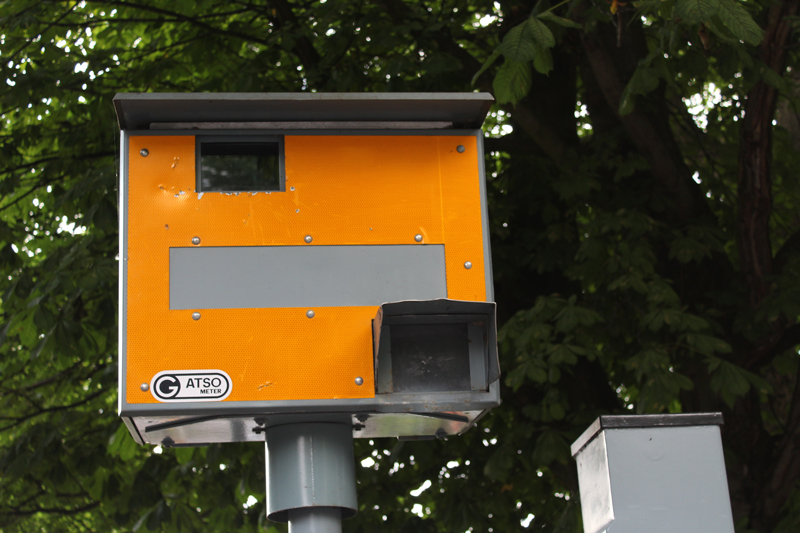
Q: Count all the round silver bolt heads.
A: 10